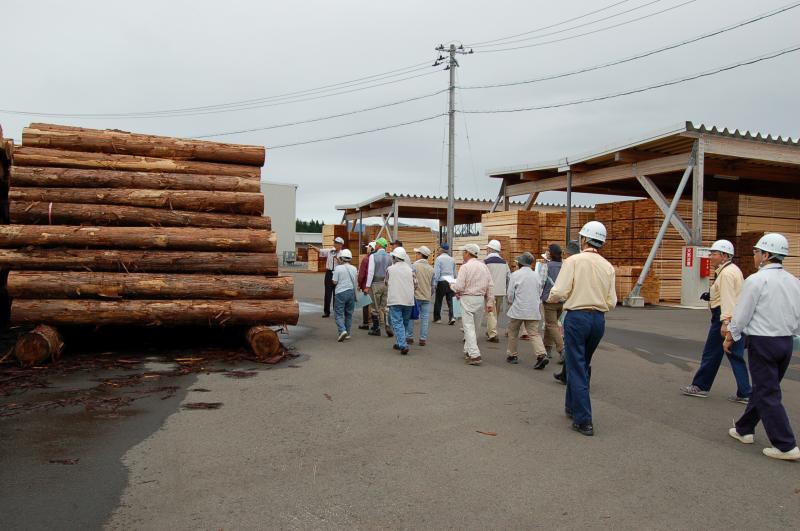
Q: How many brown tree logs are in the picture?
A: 11